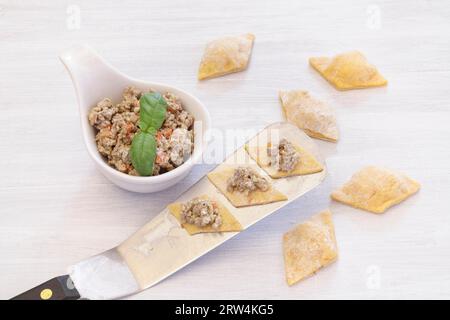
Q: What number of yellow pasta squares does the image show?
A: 8